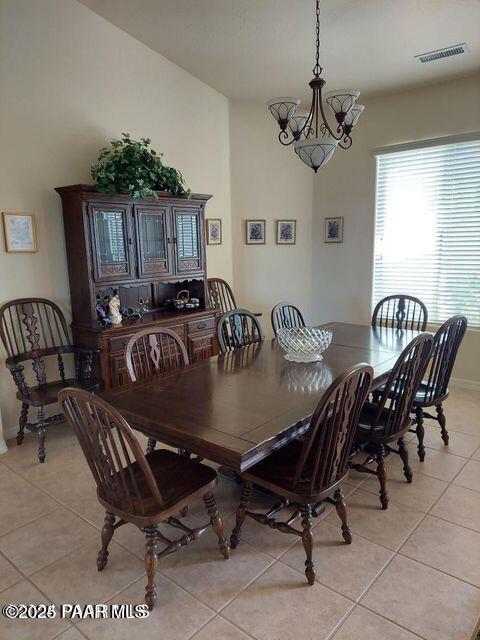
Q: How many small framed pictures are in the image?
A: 5